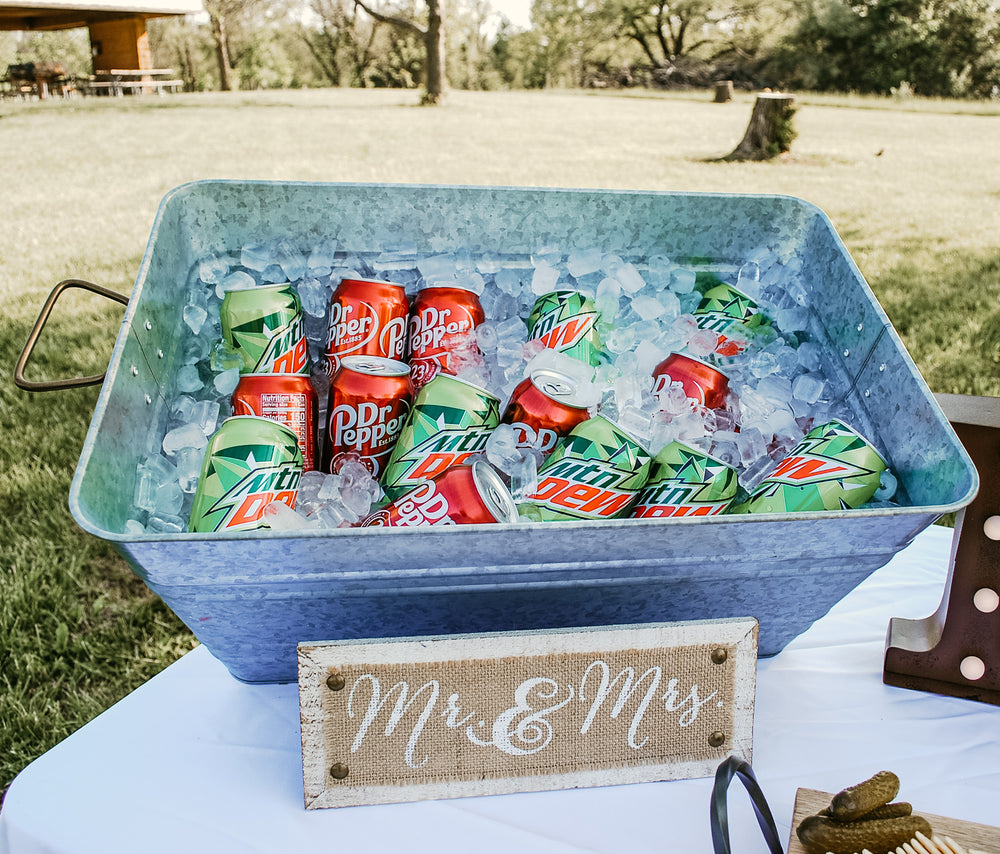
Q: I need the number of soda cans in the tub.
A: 15